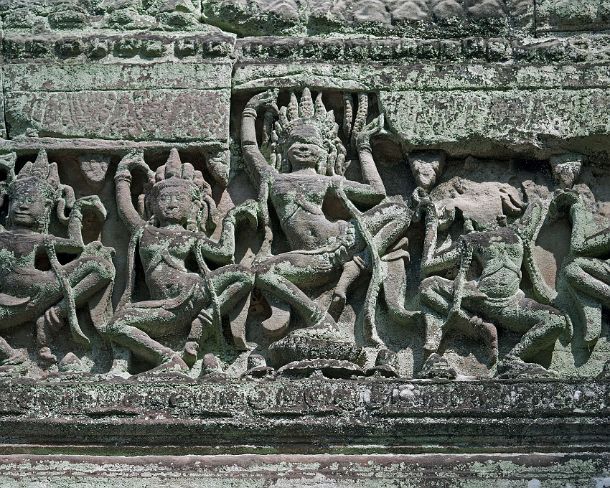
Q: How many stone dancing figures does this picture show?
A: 5